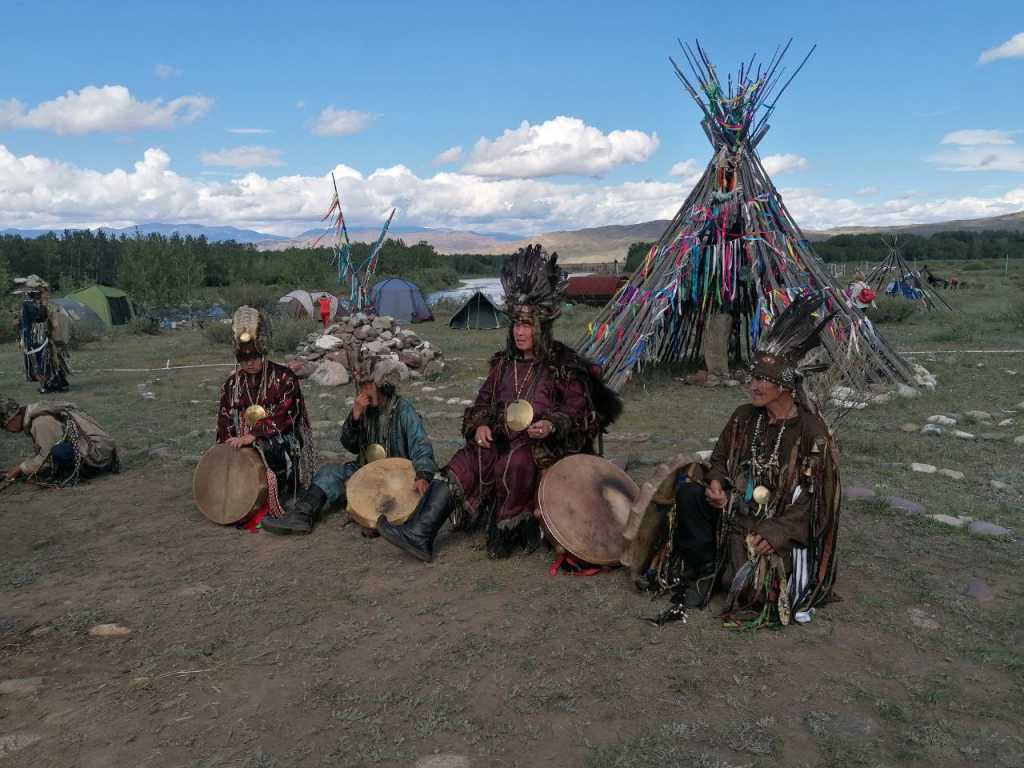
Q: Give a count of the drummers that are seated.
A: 4